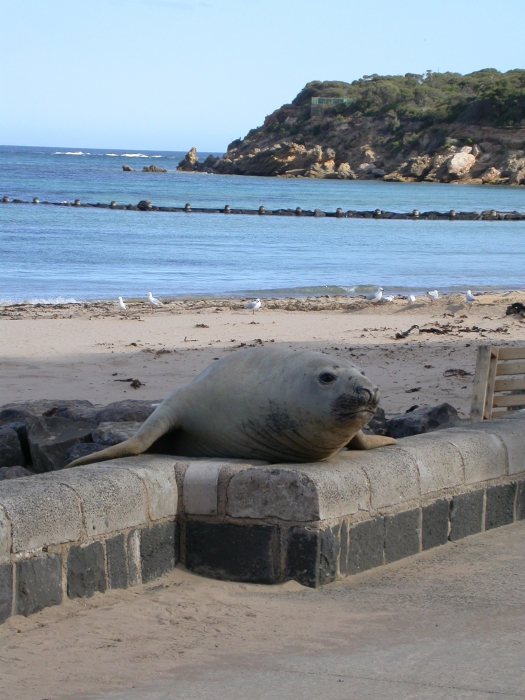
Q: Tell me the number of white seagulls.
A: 8